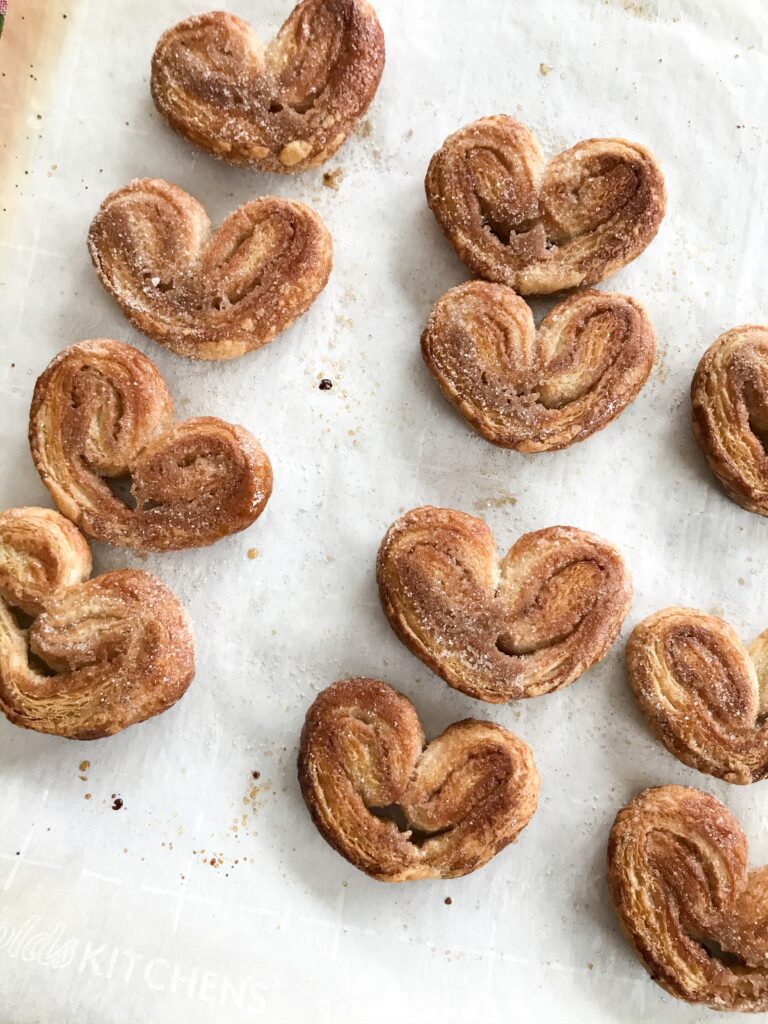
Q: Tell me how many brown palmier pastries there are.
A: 11